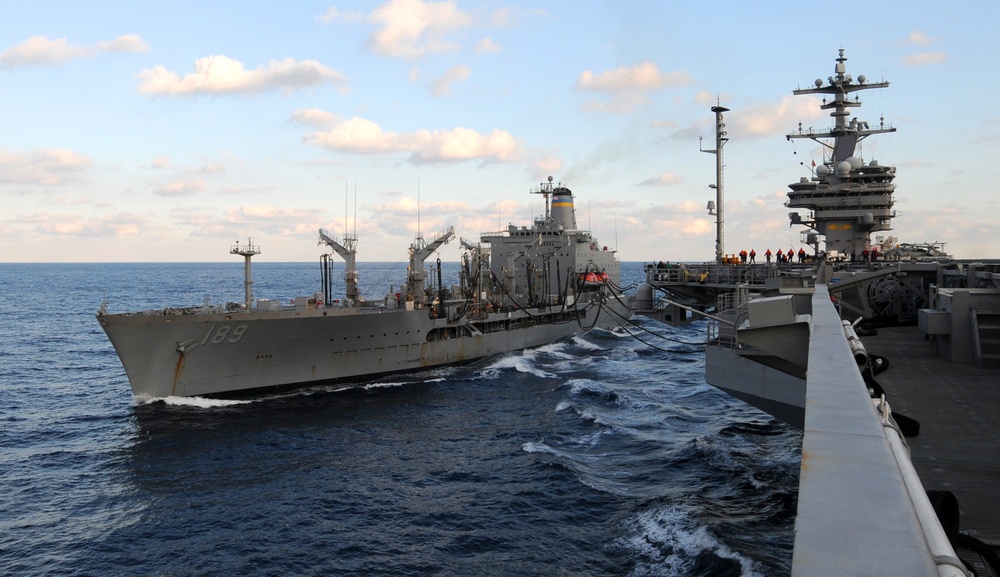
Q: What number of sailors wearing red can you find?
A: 11